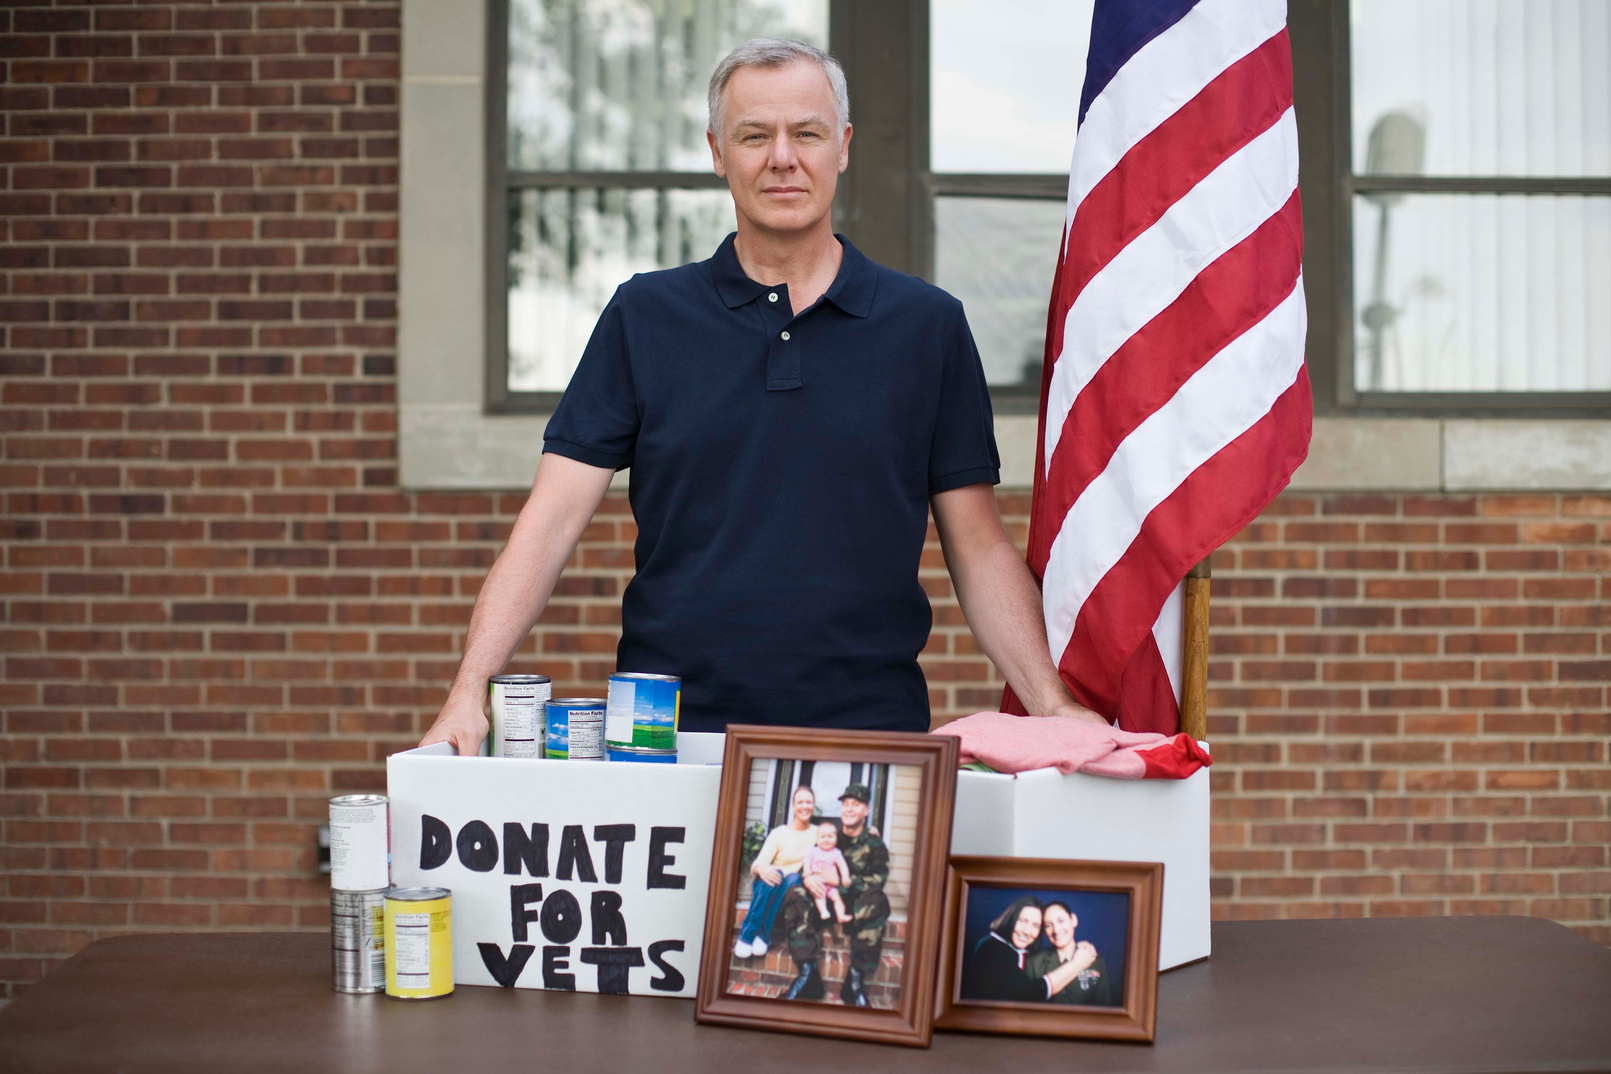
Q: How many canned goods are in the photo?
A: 7